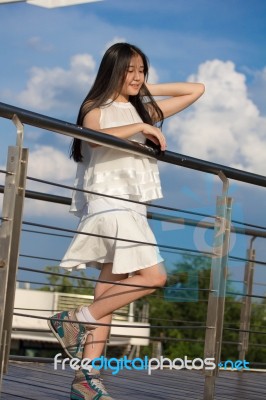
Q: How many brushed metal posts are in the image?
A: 3